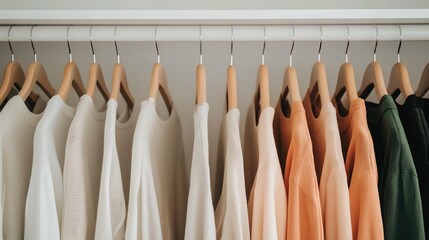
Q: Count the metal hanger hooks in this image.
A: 14